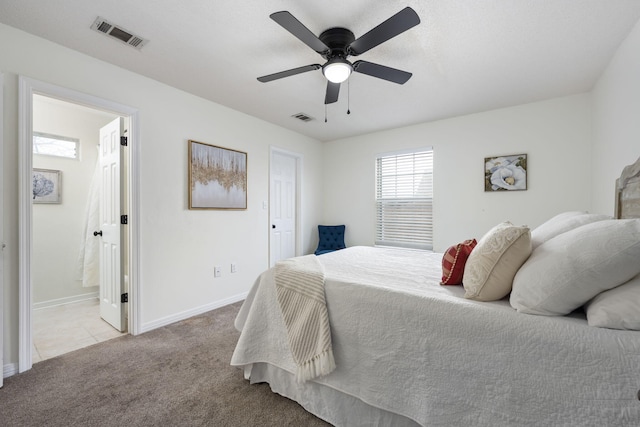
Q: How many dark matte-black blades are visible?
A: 5